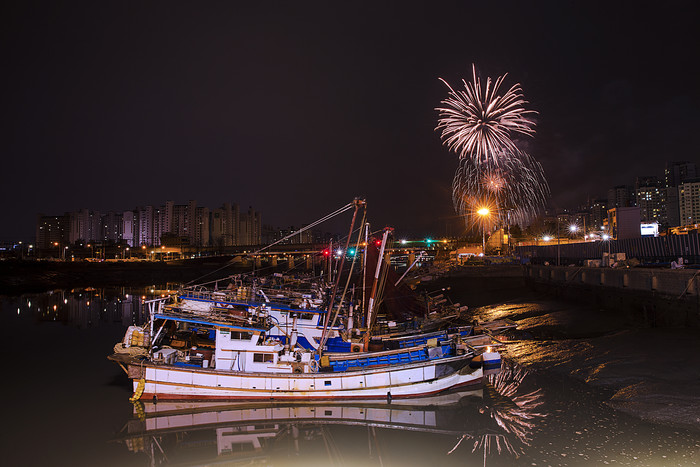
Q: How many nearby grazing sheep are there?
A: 0